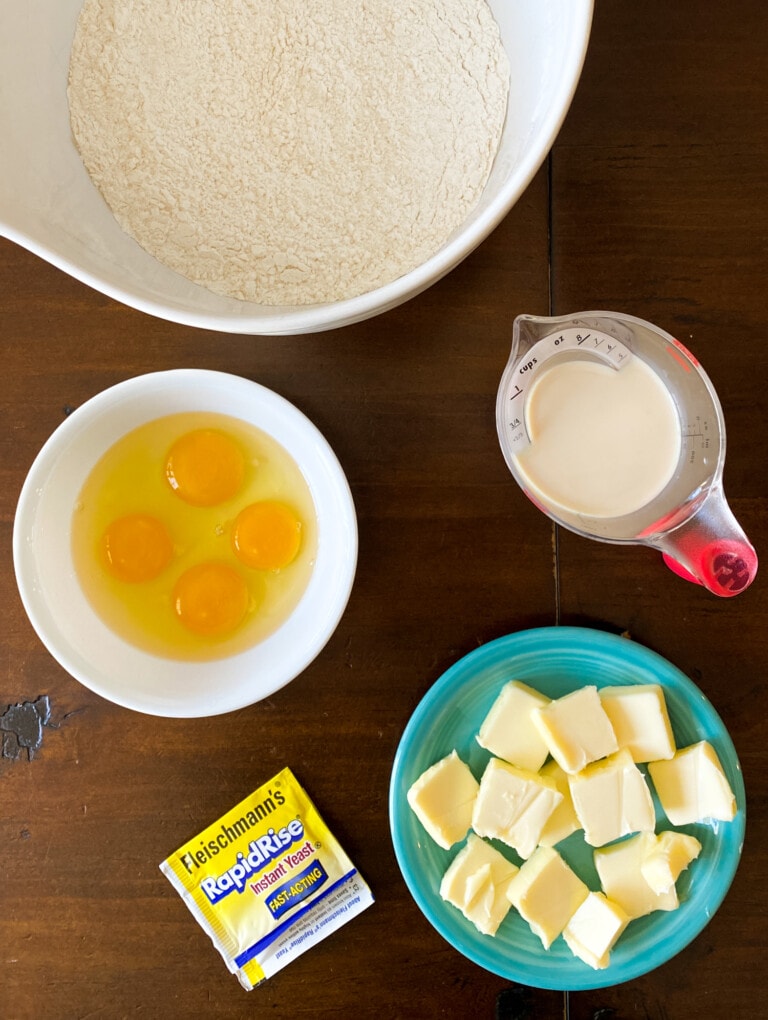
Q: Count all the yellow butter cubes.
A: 12